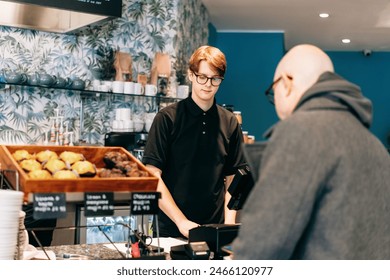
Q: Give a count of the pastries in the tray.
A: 12